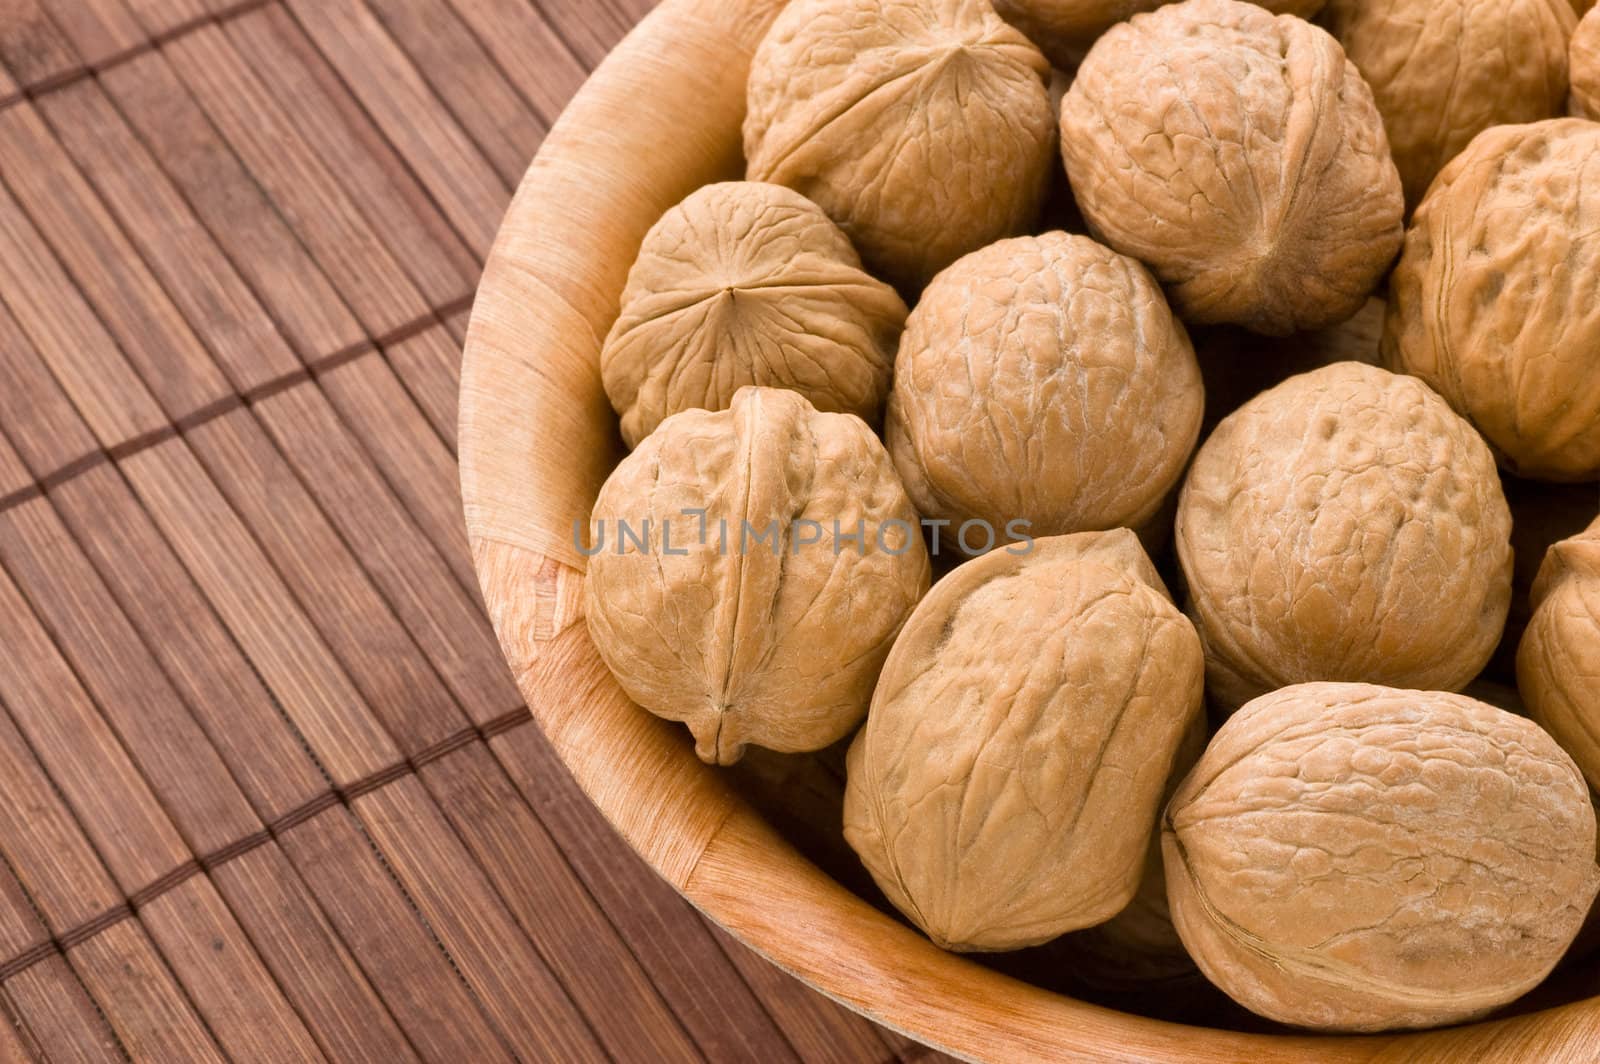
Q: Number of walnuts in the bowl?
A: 13